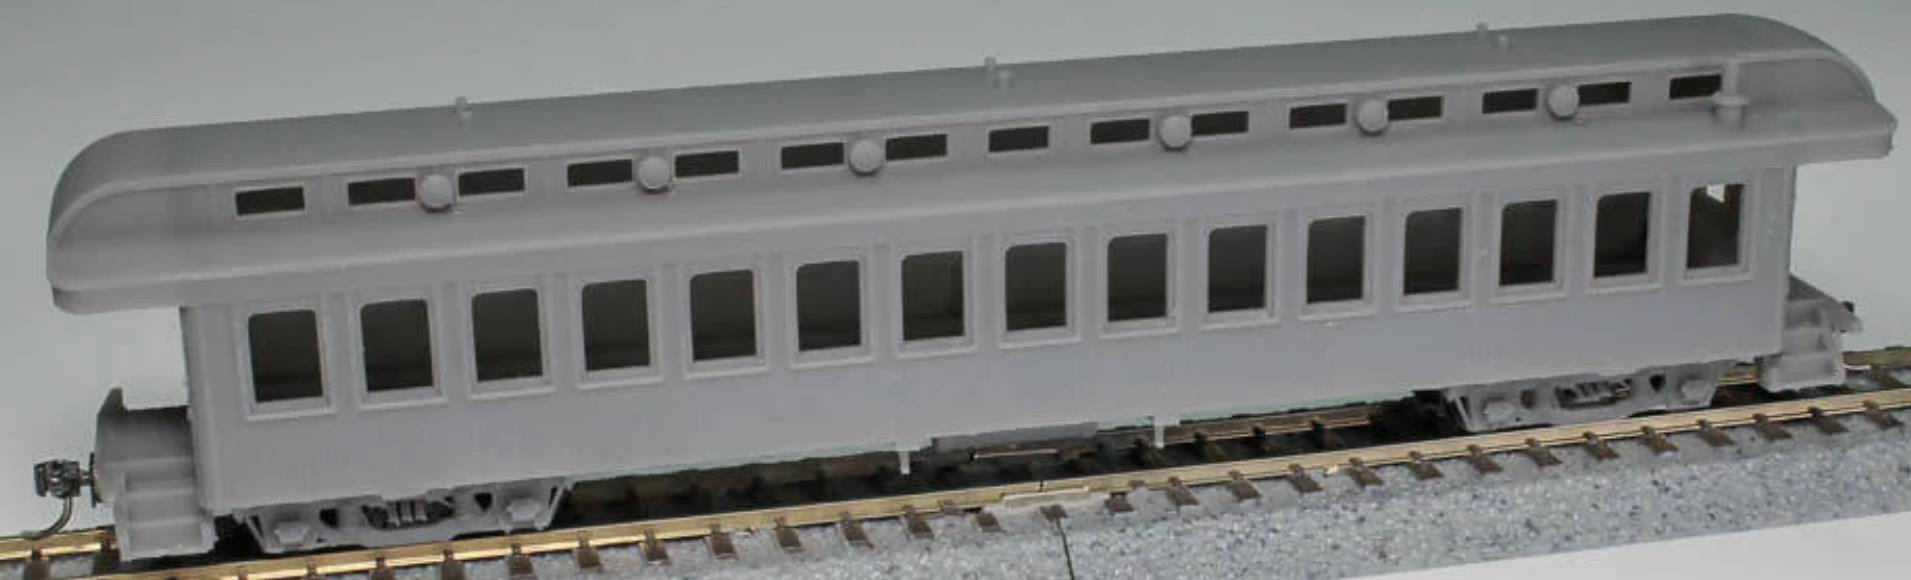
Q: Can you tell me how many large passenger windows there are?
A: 15